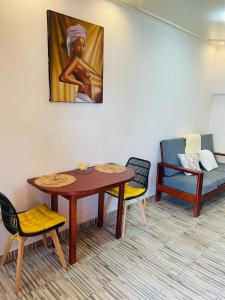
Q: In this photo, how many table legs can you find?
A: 4